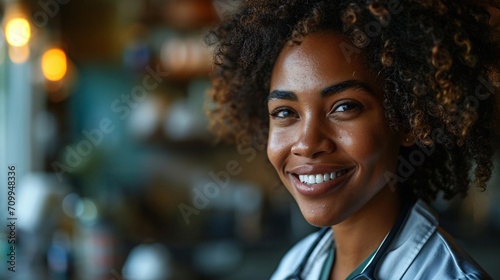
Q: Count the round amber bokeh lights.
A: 2